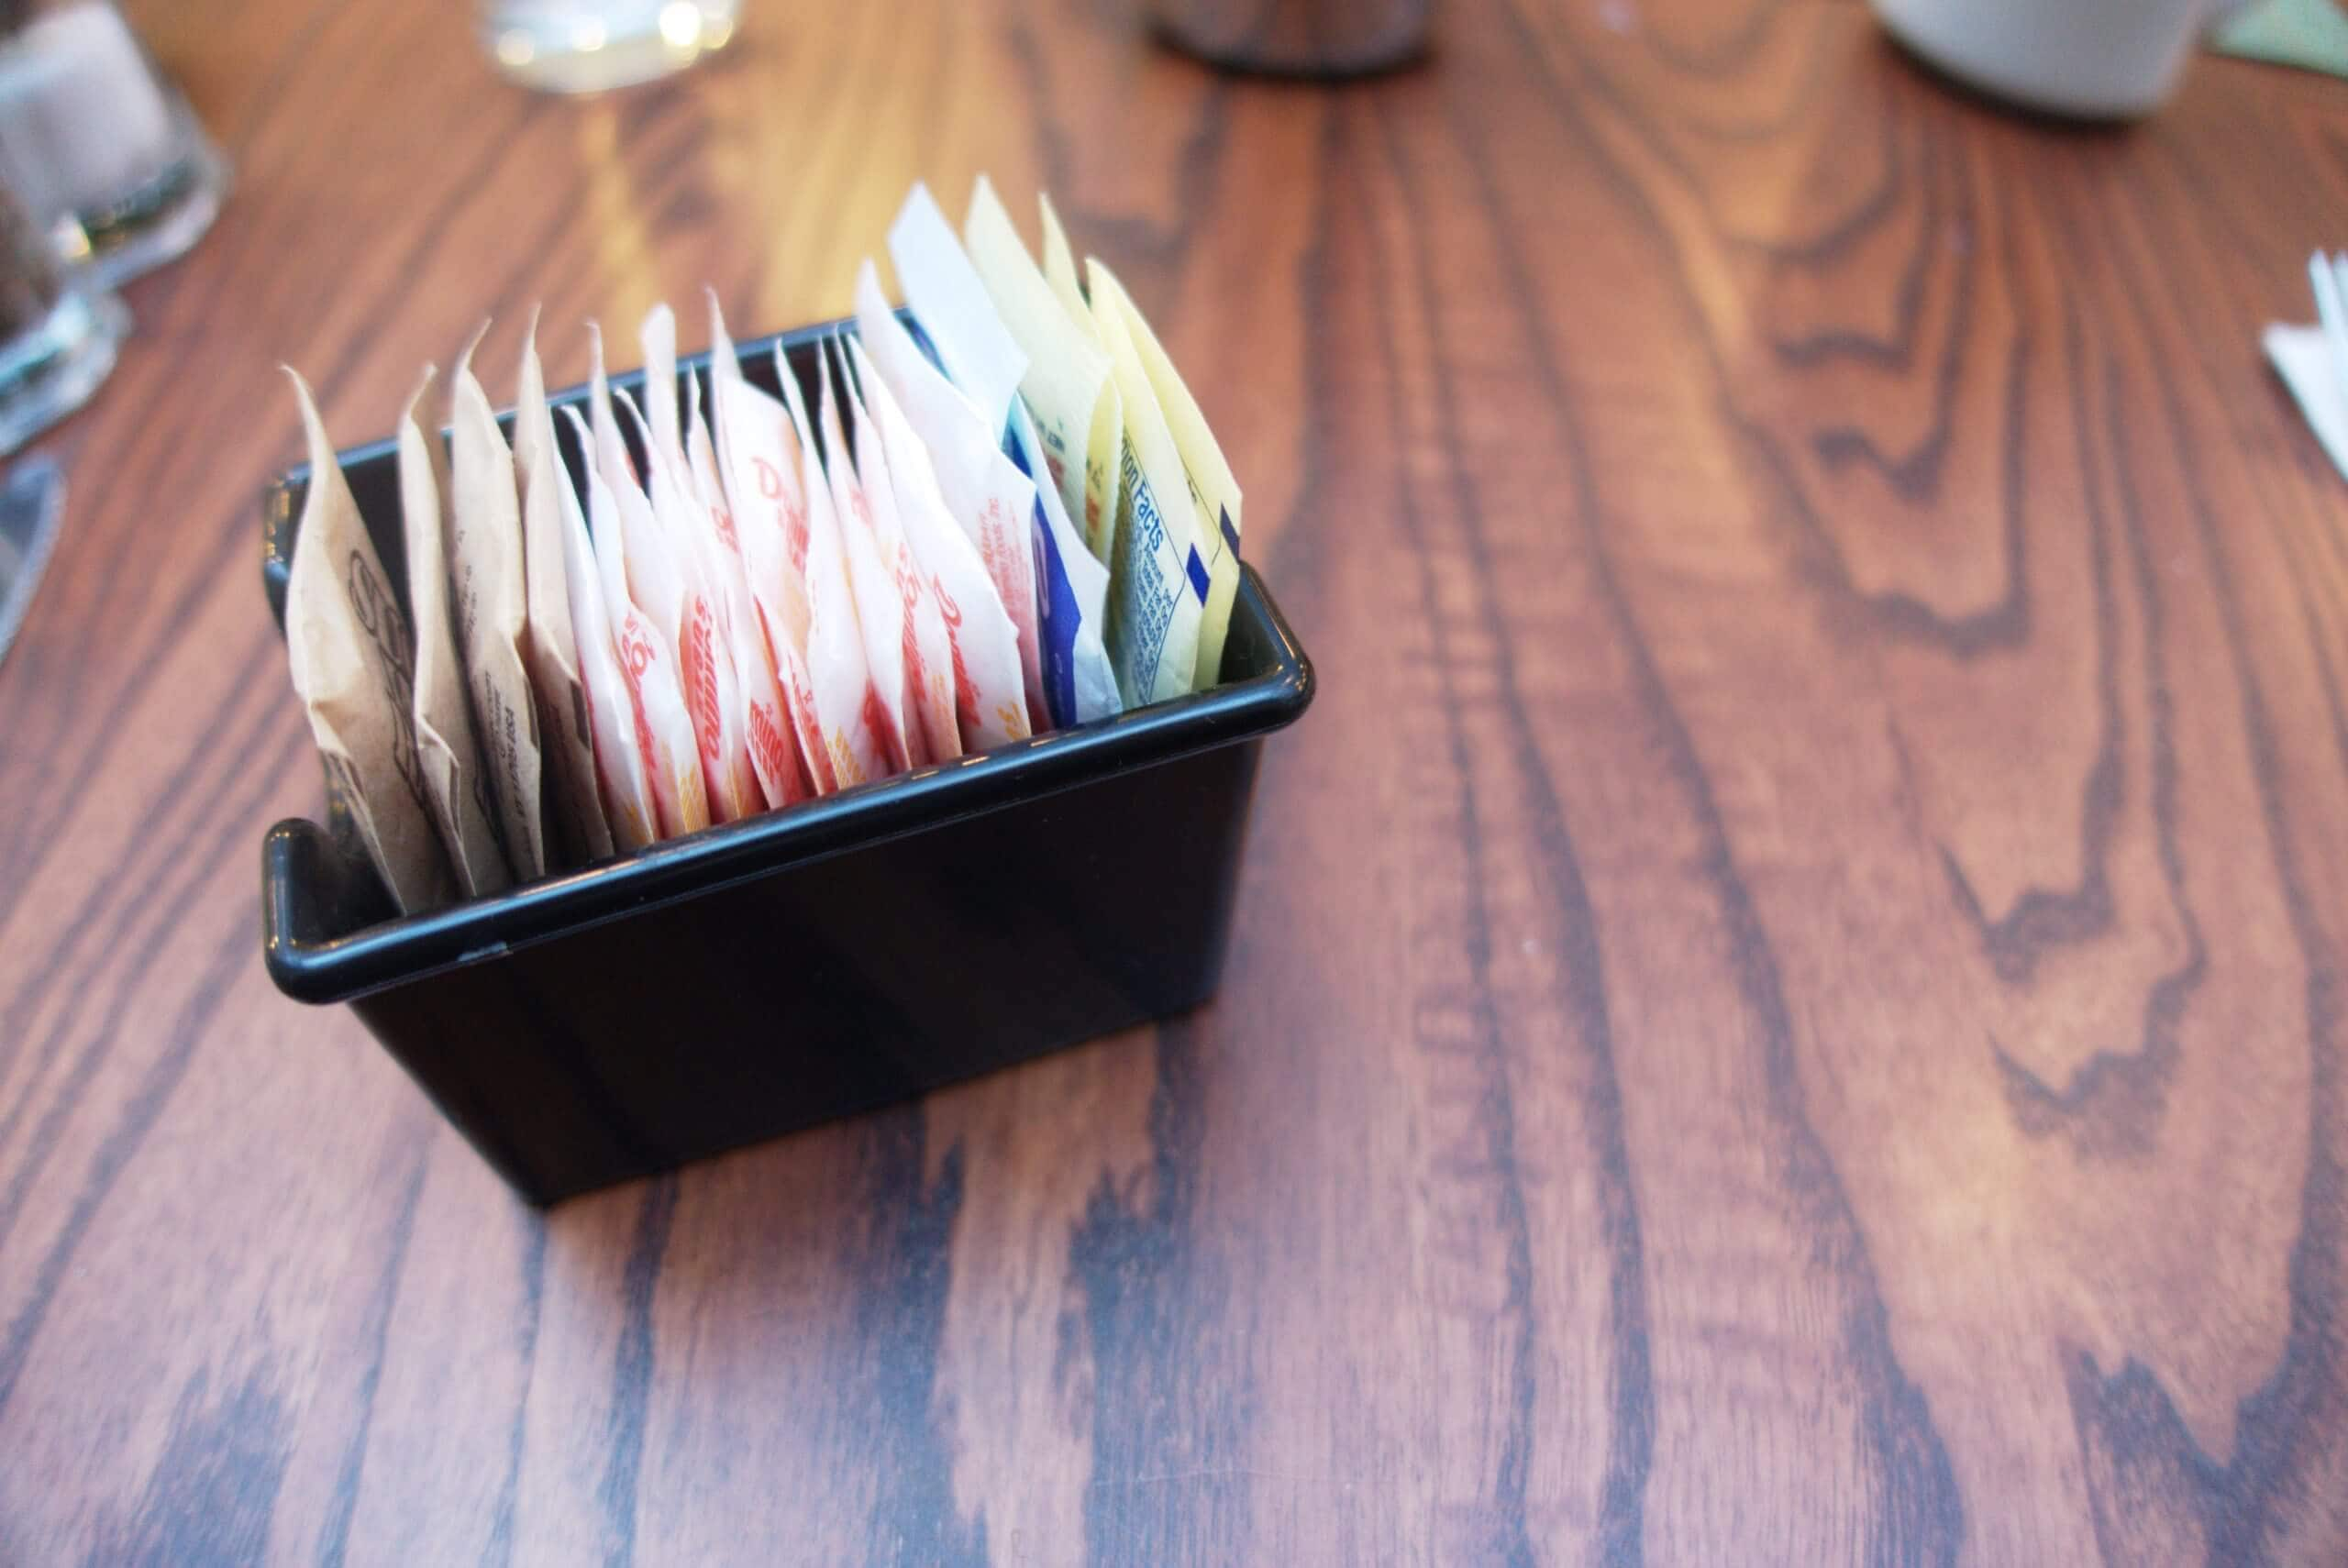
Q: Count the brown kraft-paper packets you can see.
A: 4